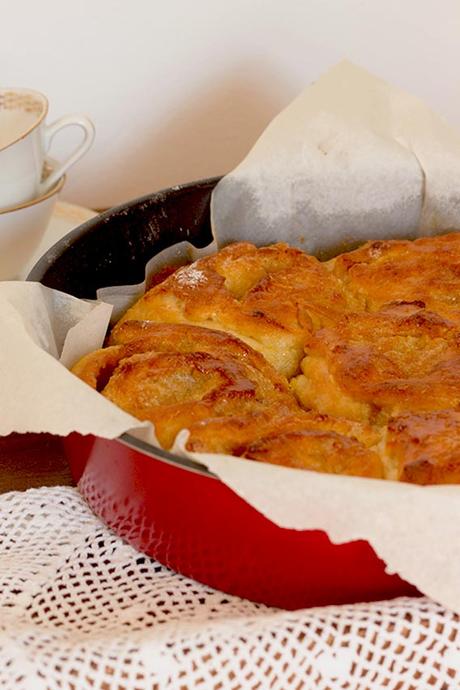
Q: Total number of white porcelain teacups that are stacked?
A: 2